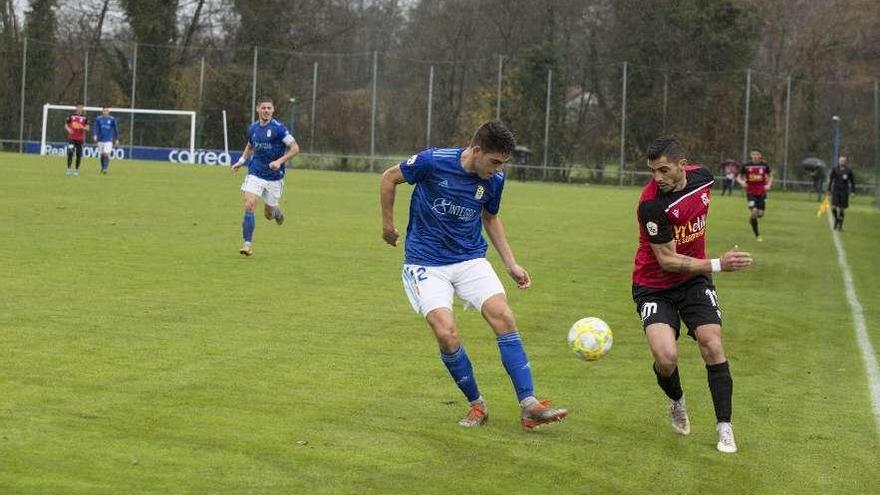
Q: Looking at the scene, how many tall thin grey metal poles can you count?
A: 15